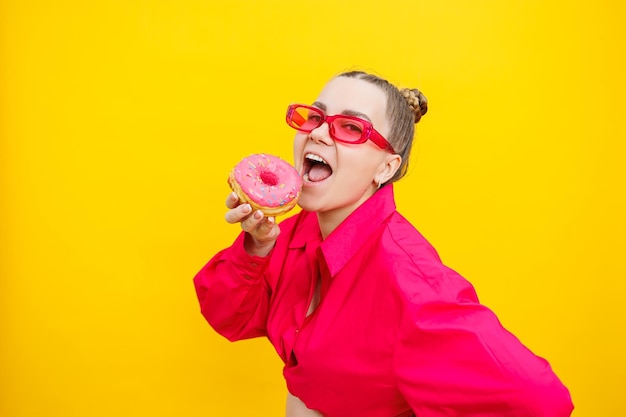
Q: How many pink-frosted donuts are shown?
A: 1